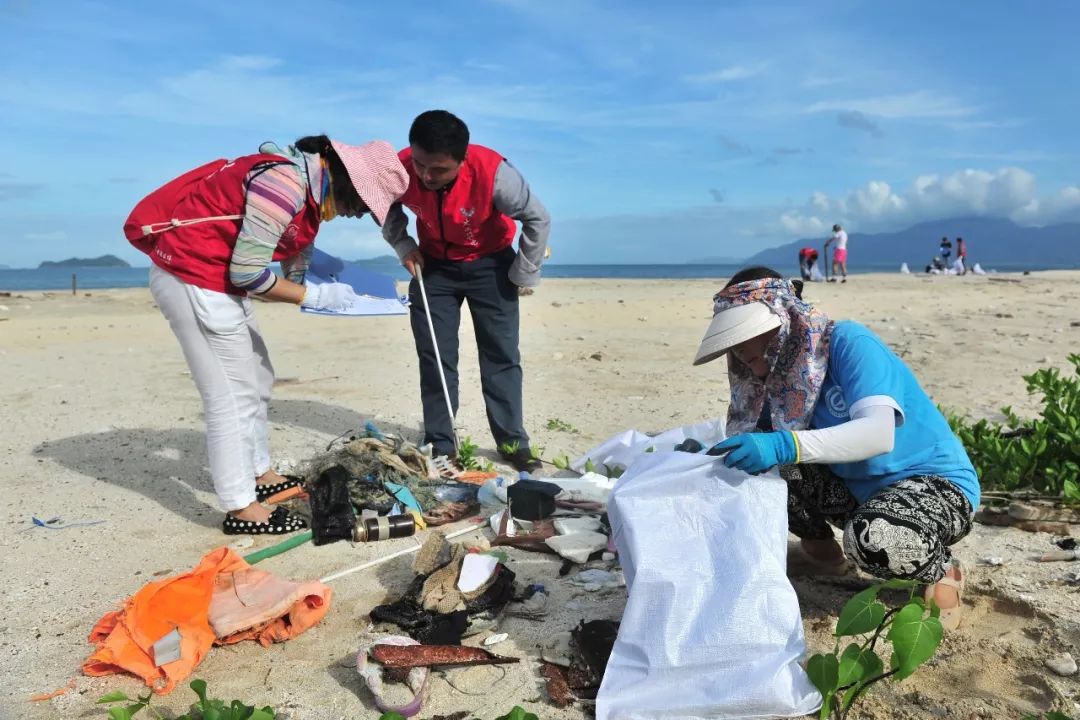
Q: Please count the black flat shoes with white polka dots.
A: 2